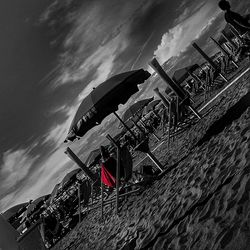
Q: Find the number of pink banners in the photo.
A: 1